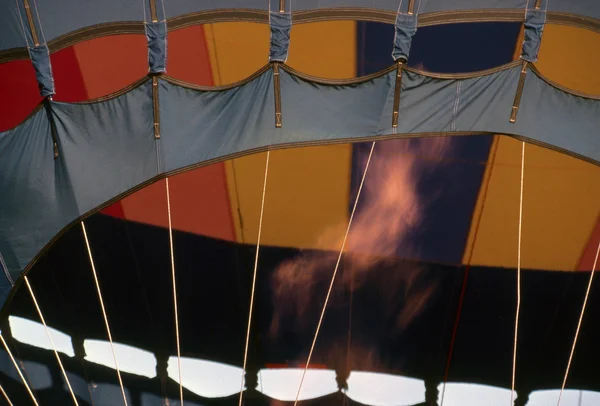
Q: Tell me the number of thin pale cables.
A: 9